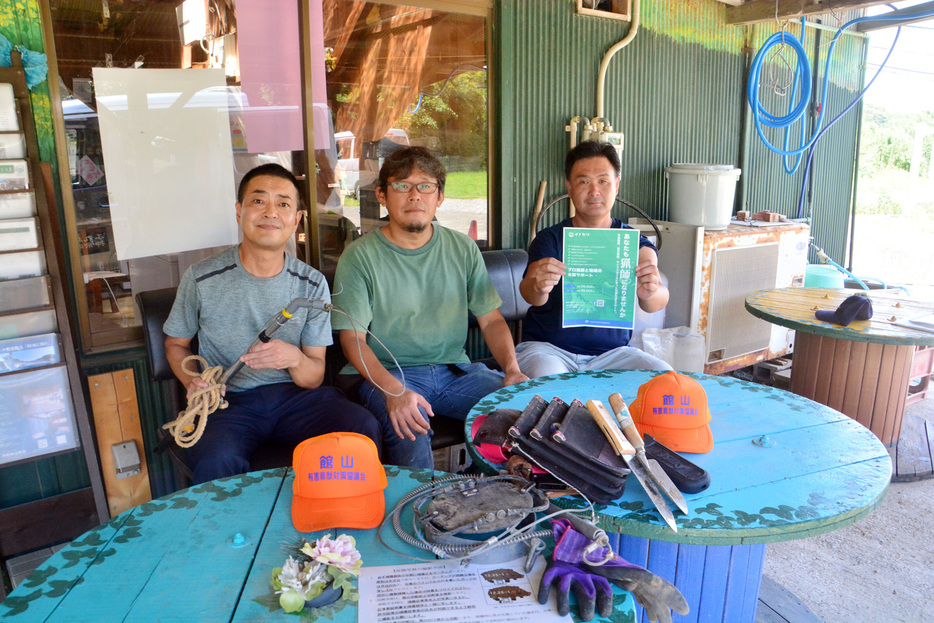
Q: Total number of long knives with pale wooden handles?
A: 2